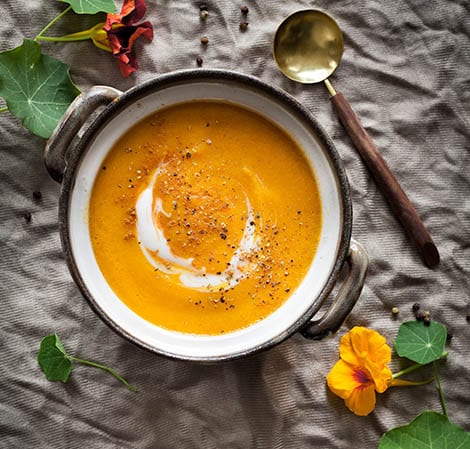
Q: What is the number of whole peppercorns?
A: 15